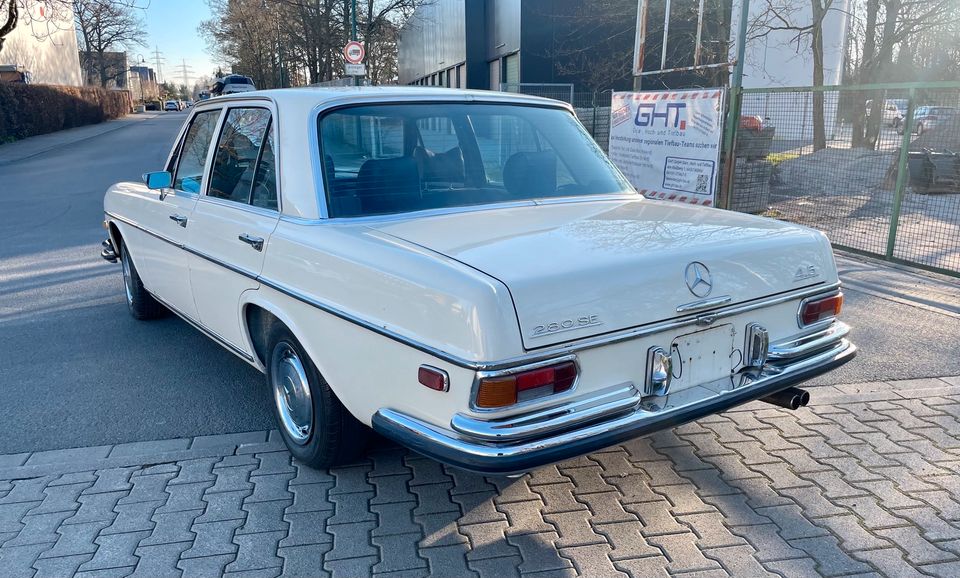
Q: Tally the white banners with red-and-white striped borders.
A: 1